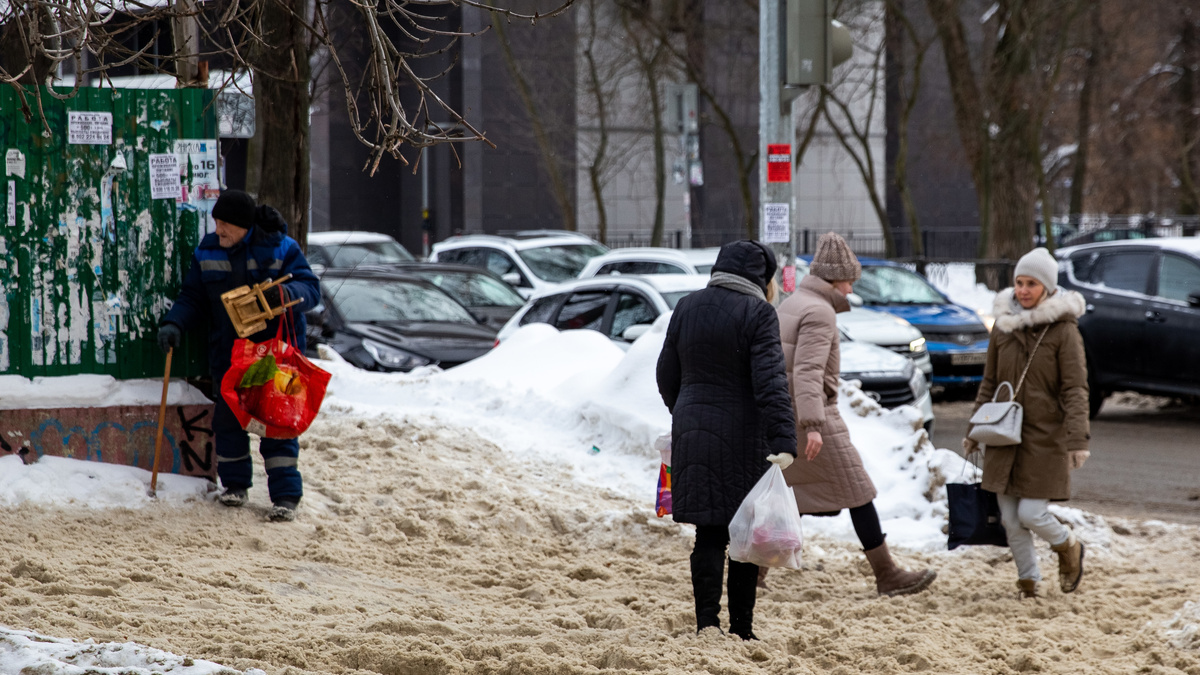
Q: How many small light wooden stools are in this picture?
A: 1